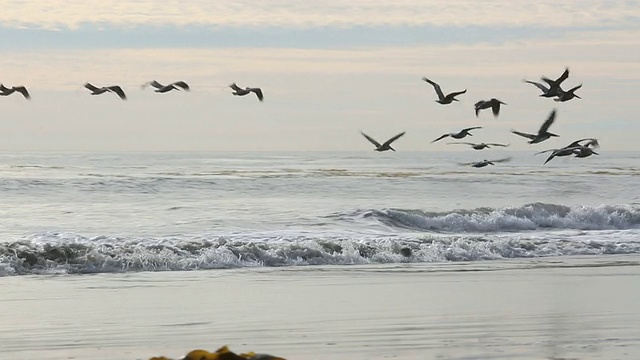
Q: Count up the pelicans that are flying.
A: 15